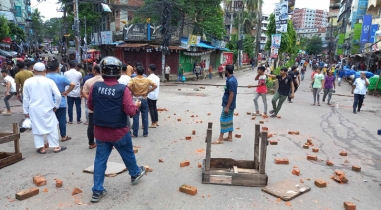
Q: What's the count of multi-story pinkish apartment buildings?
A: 1